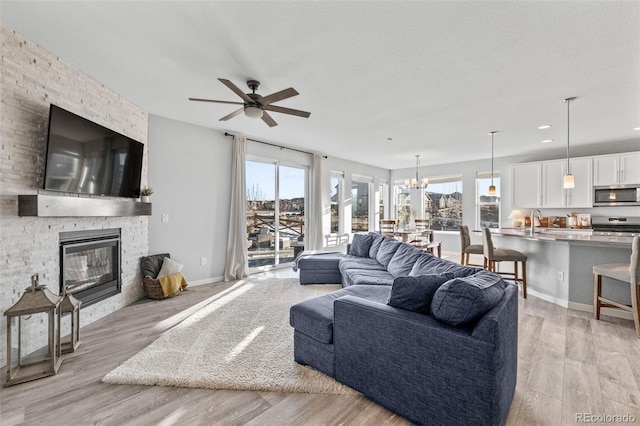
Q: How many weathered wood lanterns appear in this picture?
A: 2